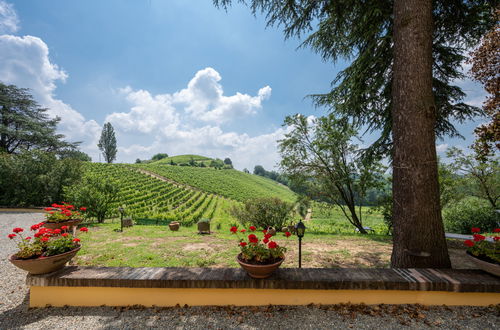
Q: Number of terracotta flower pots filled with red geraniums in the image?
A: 4